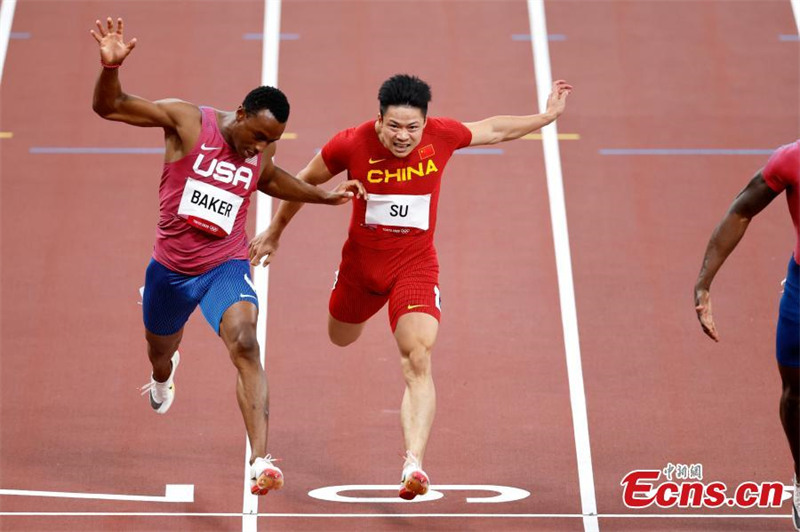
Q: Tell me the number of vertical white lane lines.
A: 4